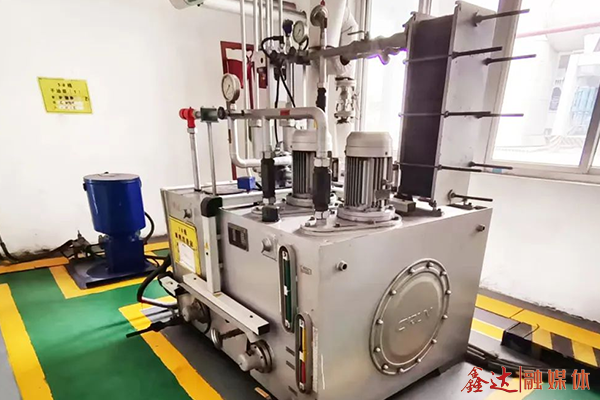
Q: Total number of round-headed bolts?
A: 12